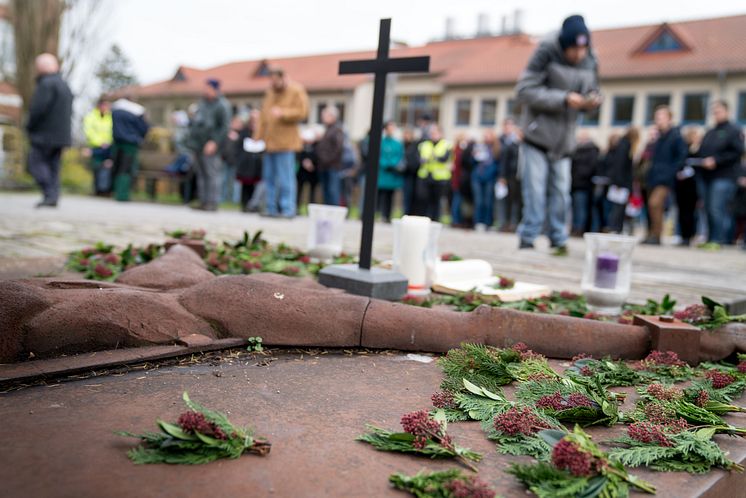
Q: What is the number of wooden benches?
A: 1